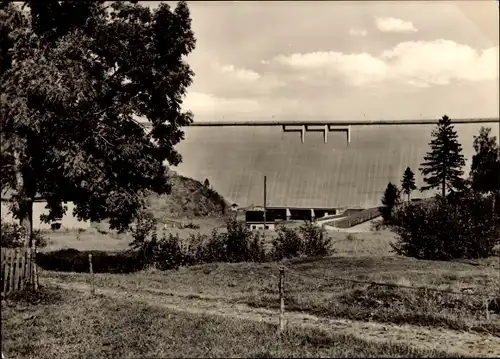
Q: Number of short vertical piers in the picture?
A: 3